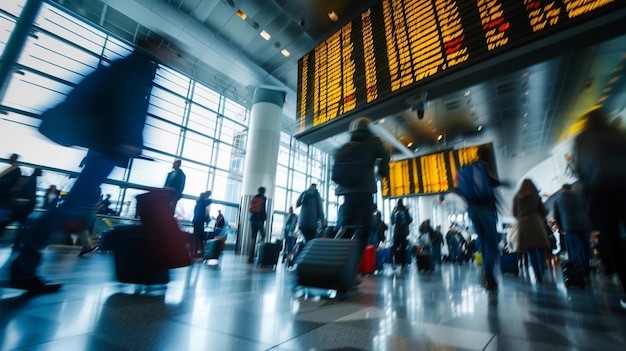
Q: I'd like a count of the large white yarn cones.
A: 0